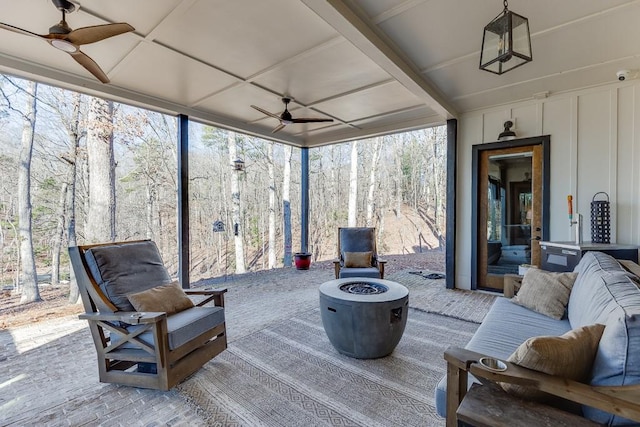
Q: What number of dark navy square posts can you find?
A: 3